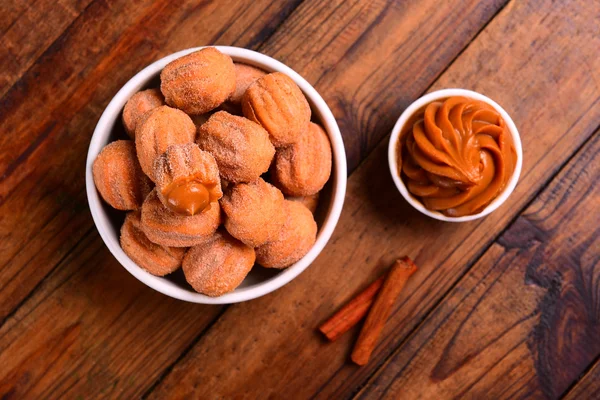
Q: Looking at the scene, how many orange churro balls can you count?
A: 15